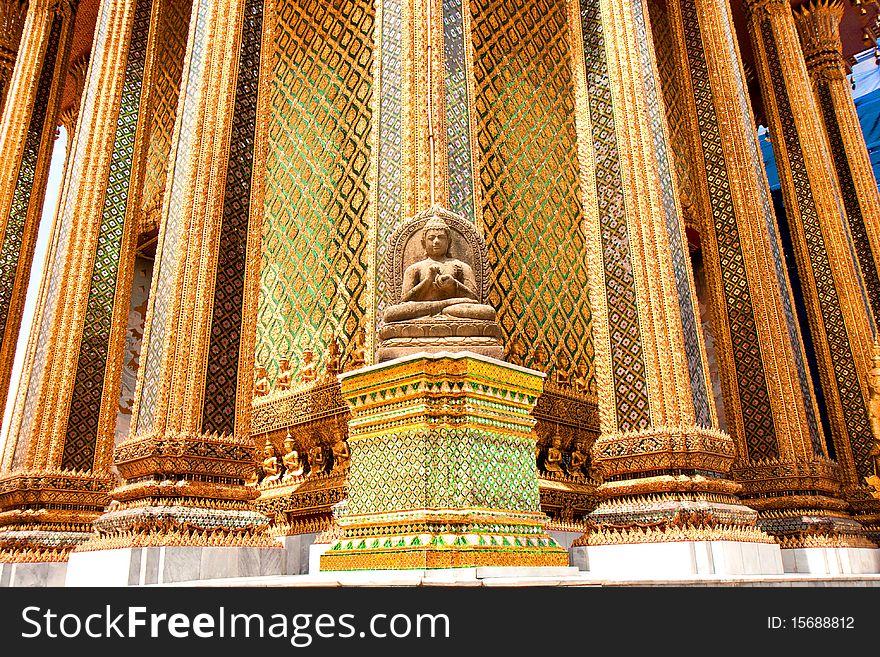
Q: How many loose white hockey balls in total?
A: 0